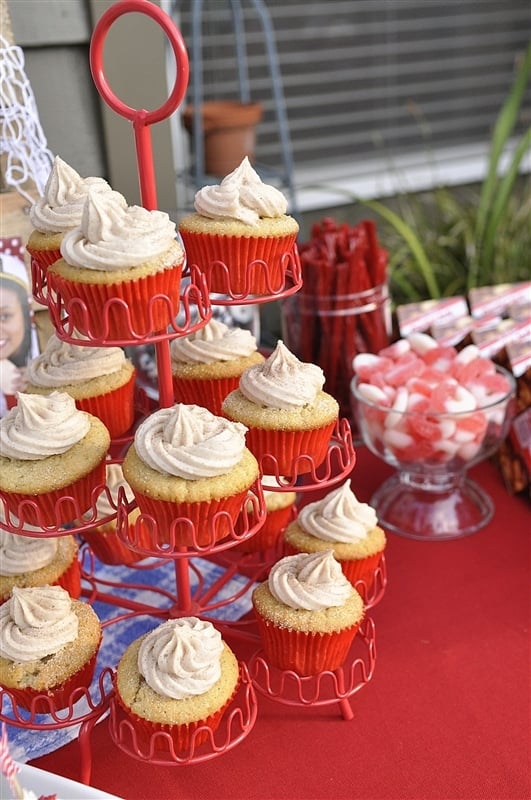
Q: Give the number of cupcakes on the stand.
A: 15